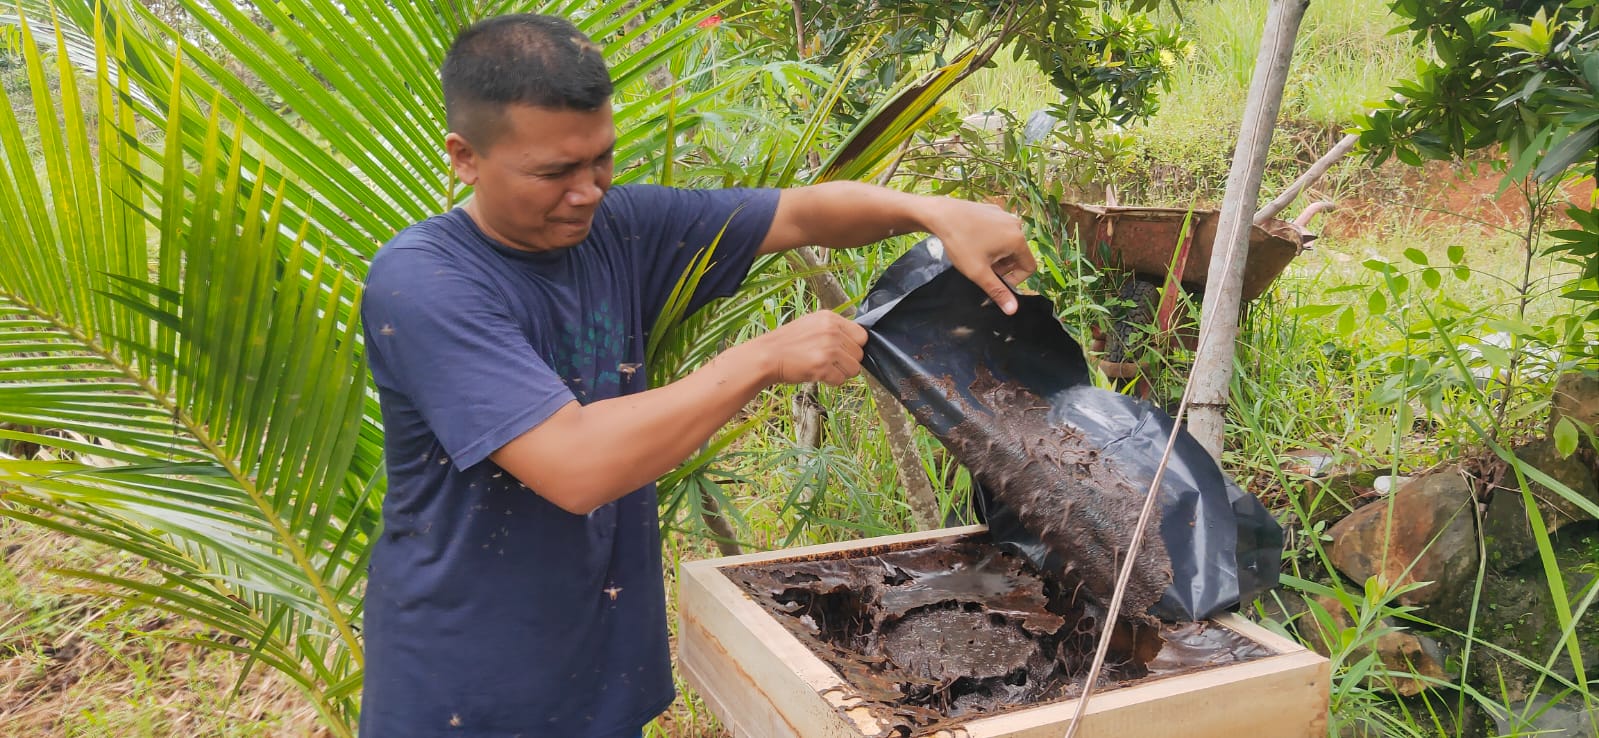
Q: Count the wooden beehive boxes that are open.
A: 1